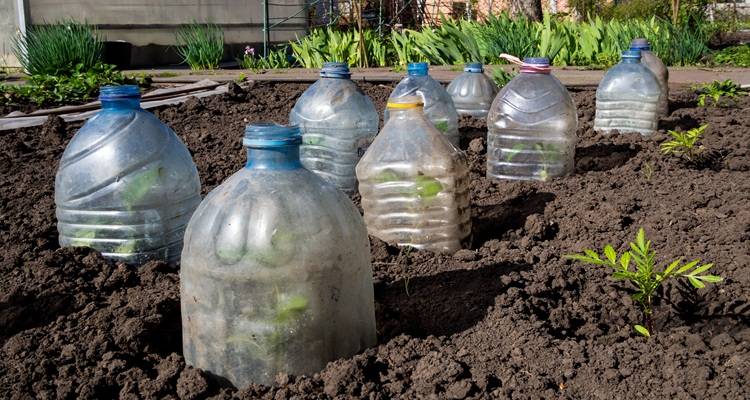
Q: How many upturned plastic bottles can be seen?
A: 9